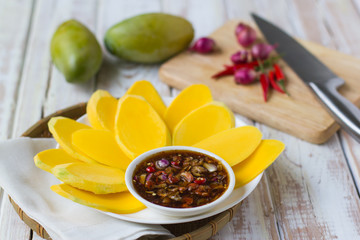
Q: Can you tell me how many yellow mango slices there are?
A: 12